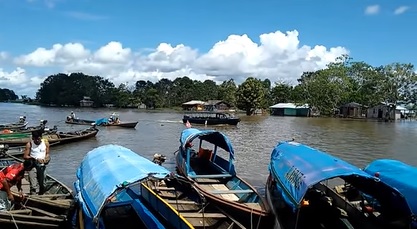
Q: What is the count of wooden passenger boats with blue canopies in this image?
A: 4